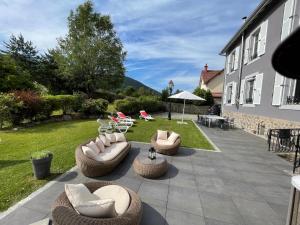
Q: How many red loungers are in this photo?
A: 3